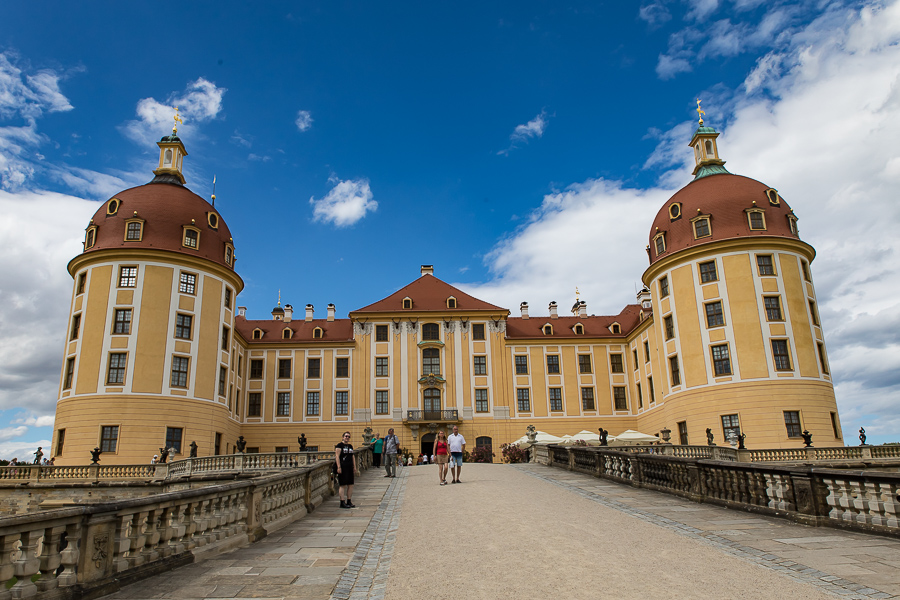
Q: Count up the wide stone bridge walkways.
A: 1